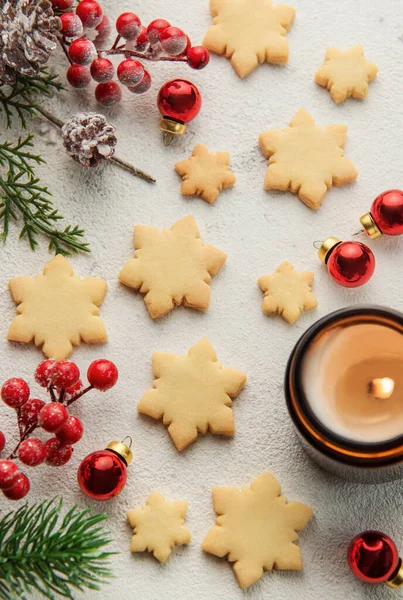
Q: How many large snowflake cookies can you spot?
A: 6